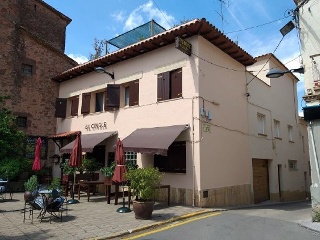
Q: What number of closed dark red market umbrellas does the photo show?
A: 3